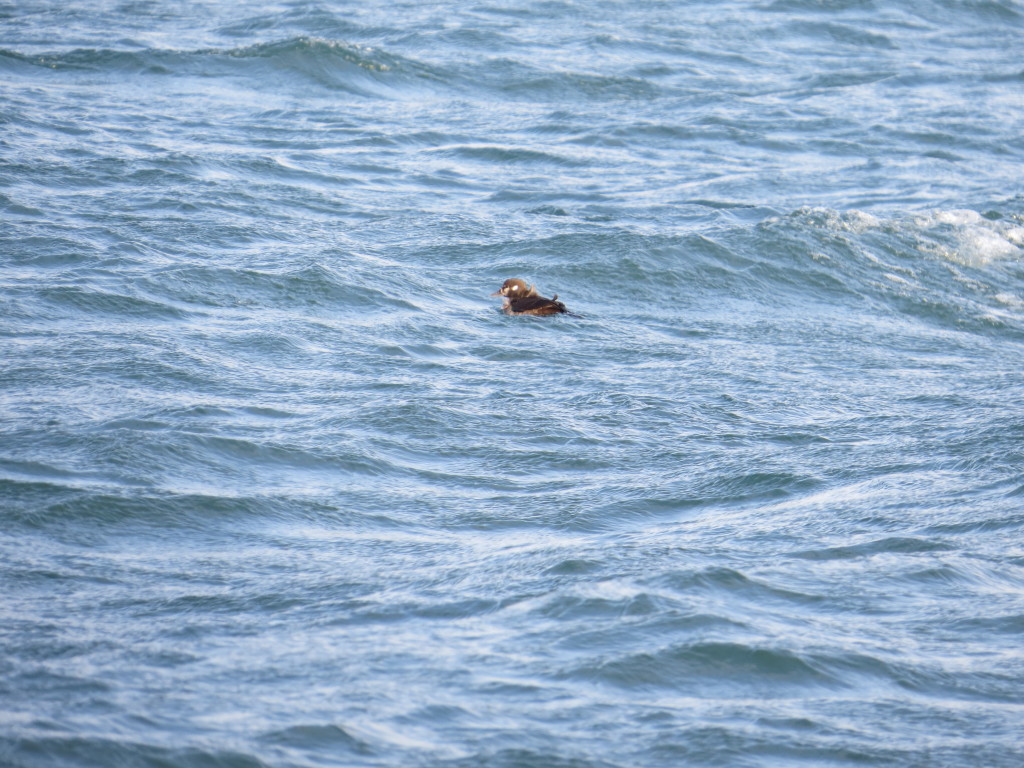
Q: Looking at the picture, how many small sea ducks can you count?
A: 1